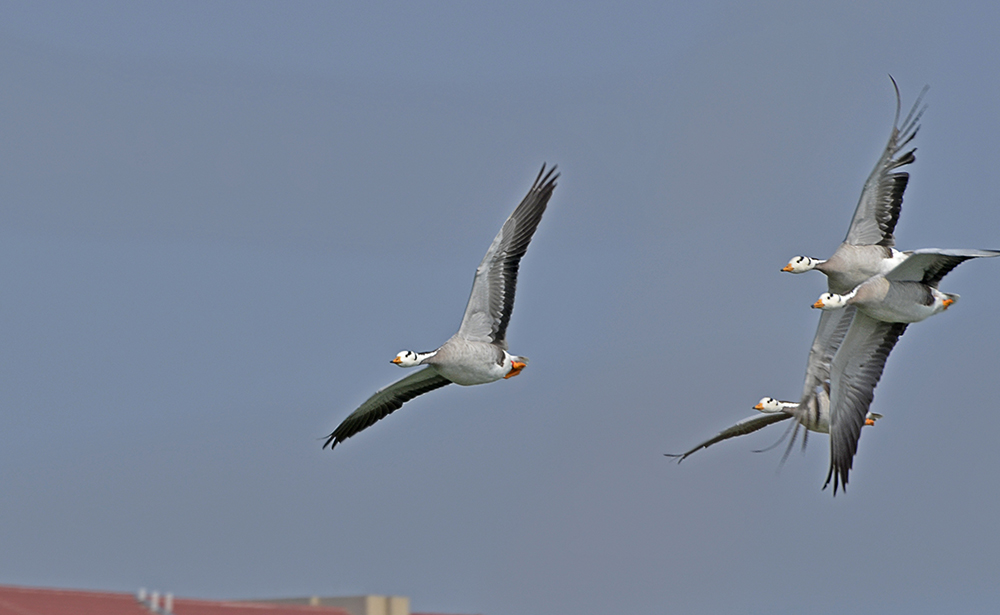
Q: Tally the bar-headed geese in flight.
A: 4